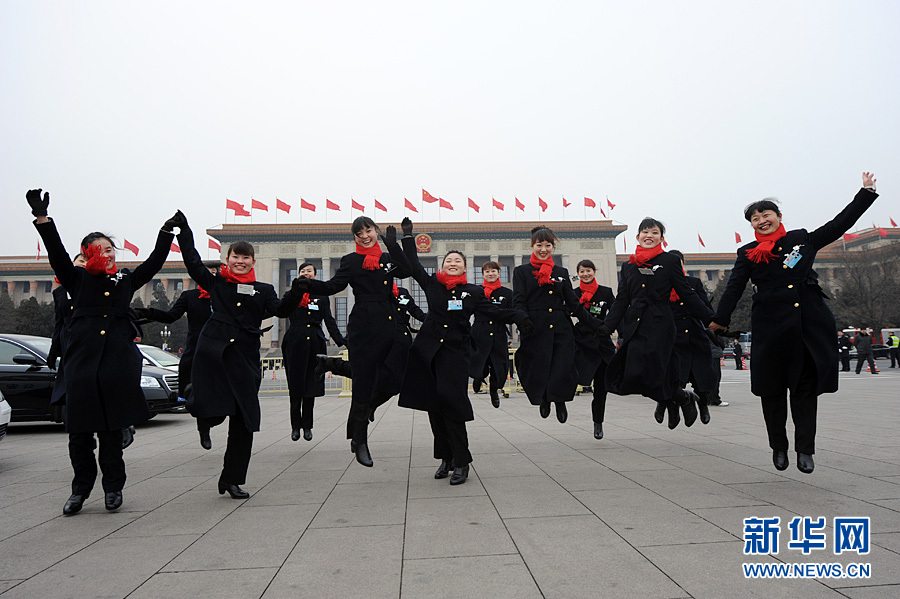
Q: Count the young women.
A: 14